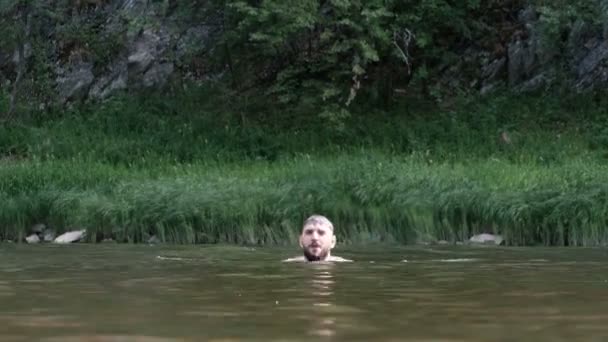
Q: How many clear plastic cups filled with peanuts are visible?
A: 0